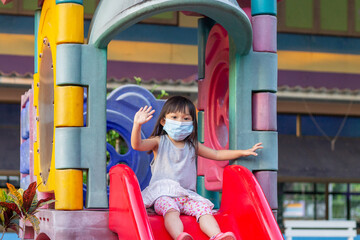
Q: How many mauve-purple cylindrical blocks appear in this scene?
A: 3